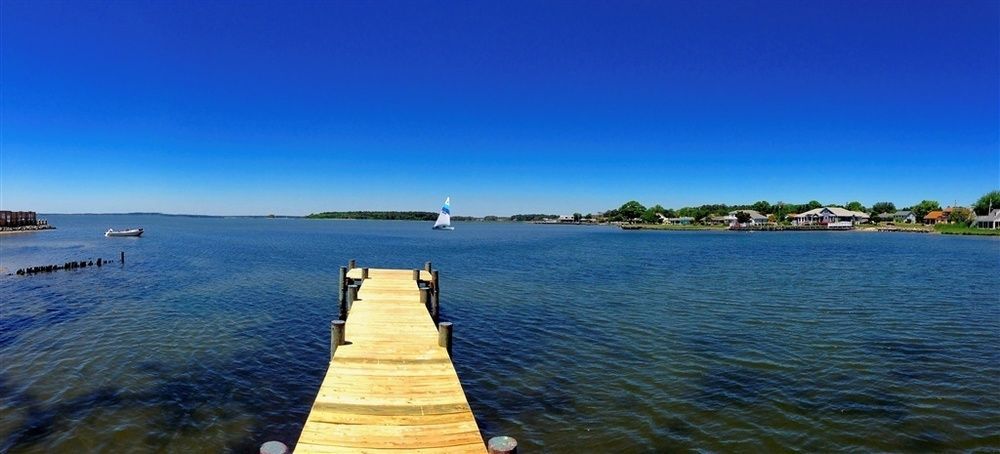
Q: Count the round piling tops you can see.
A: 12